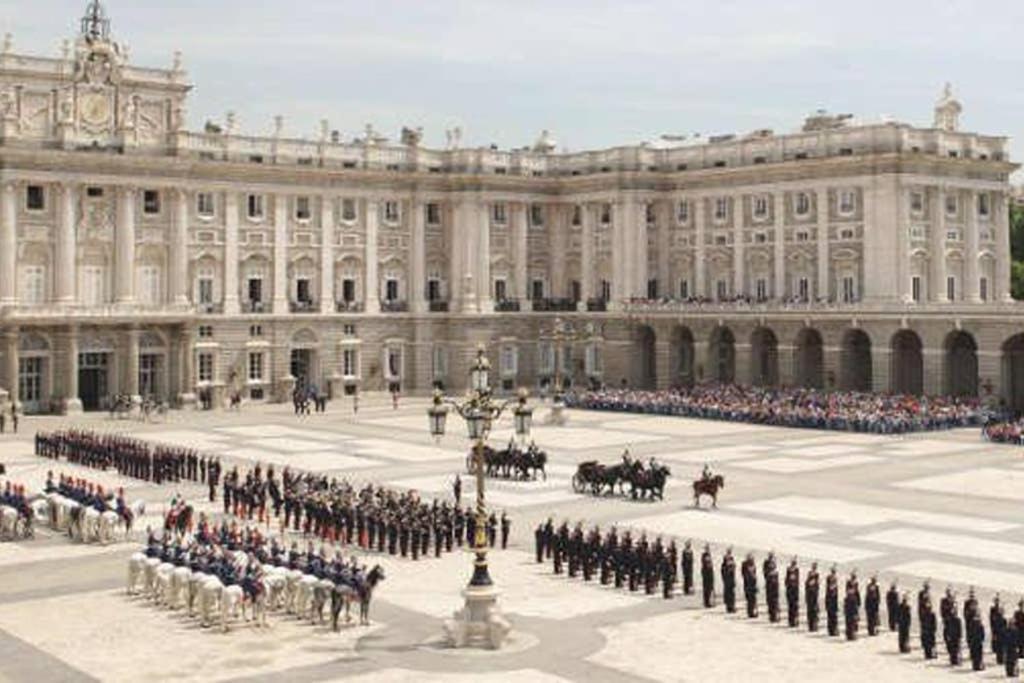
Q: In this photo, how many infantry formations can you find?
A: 3